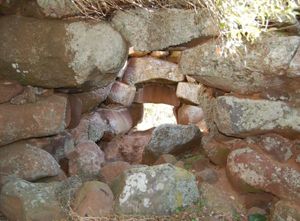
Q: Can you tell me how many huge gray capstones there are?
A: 3